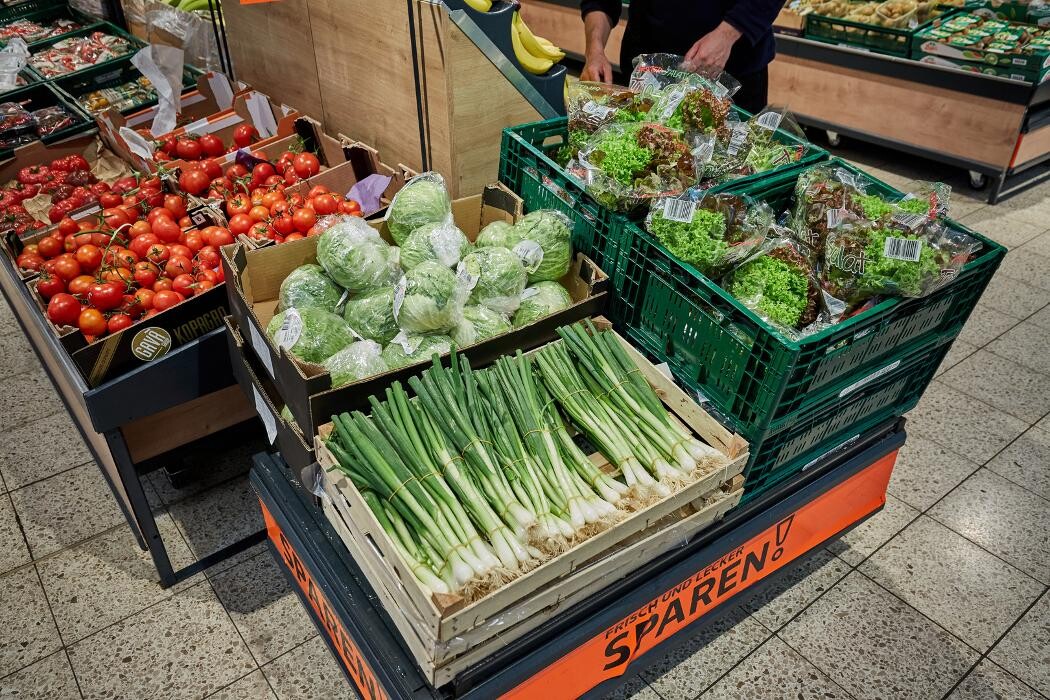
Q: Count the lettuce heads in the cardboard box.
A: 14